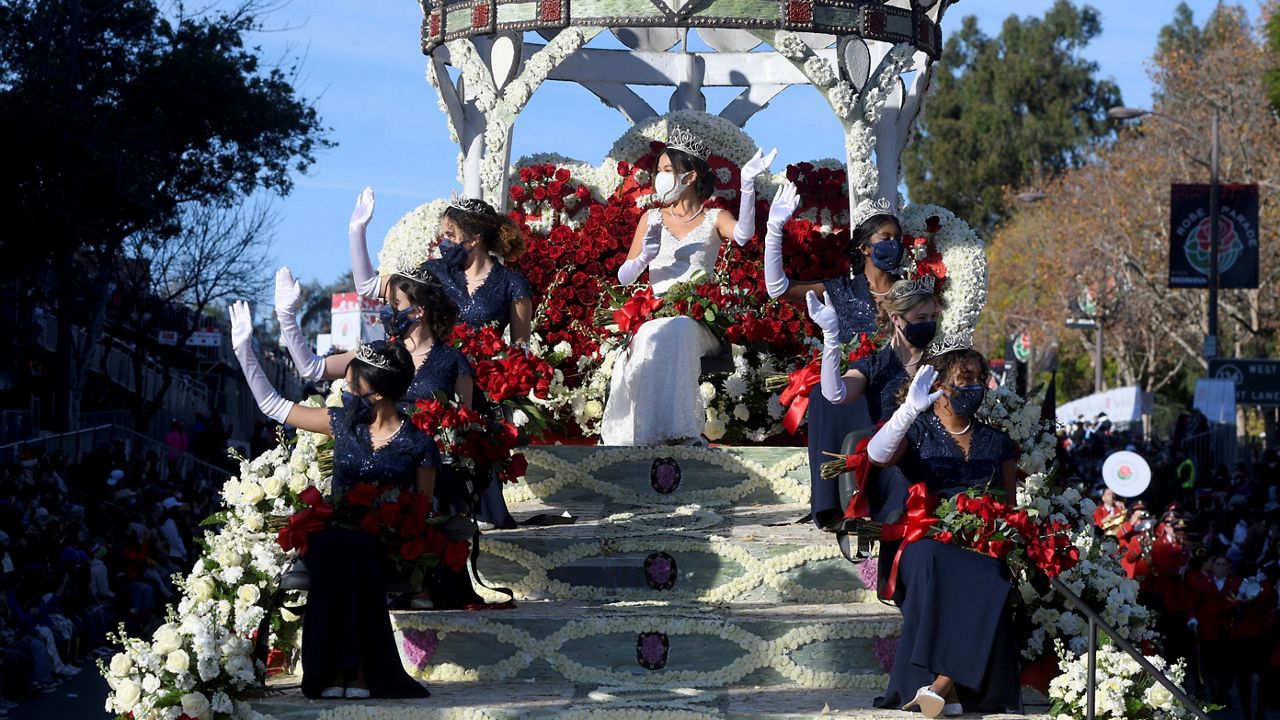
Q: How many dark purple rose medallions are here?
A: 3